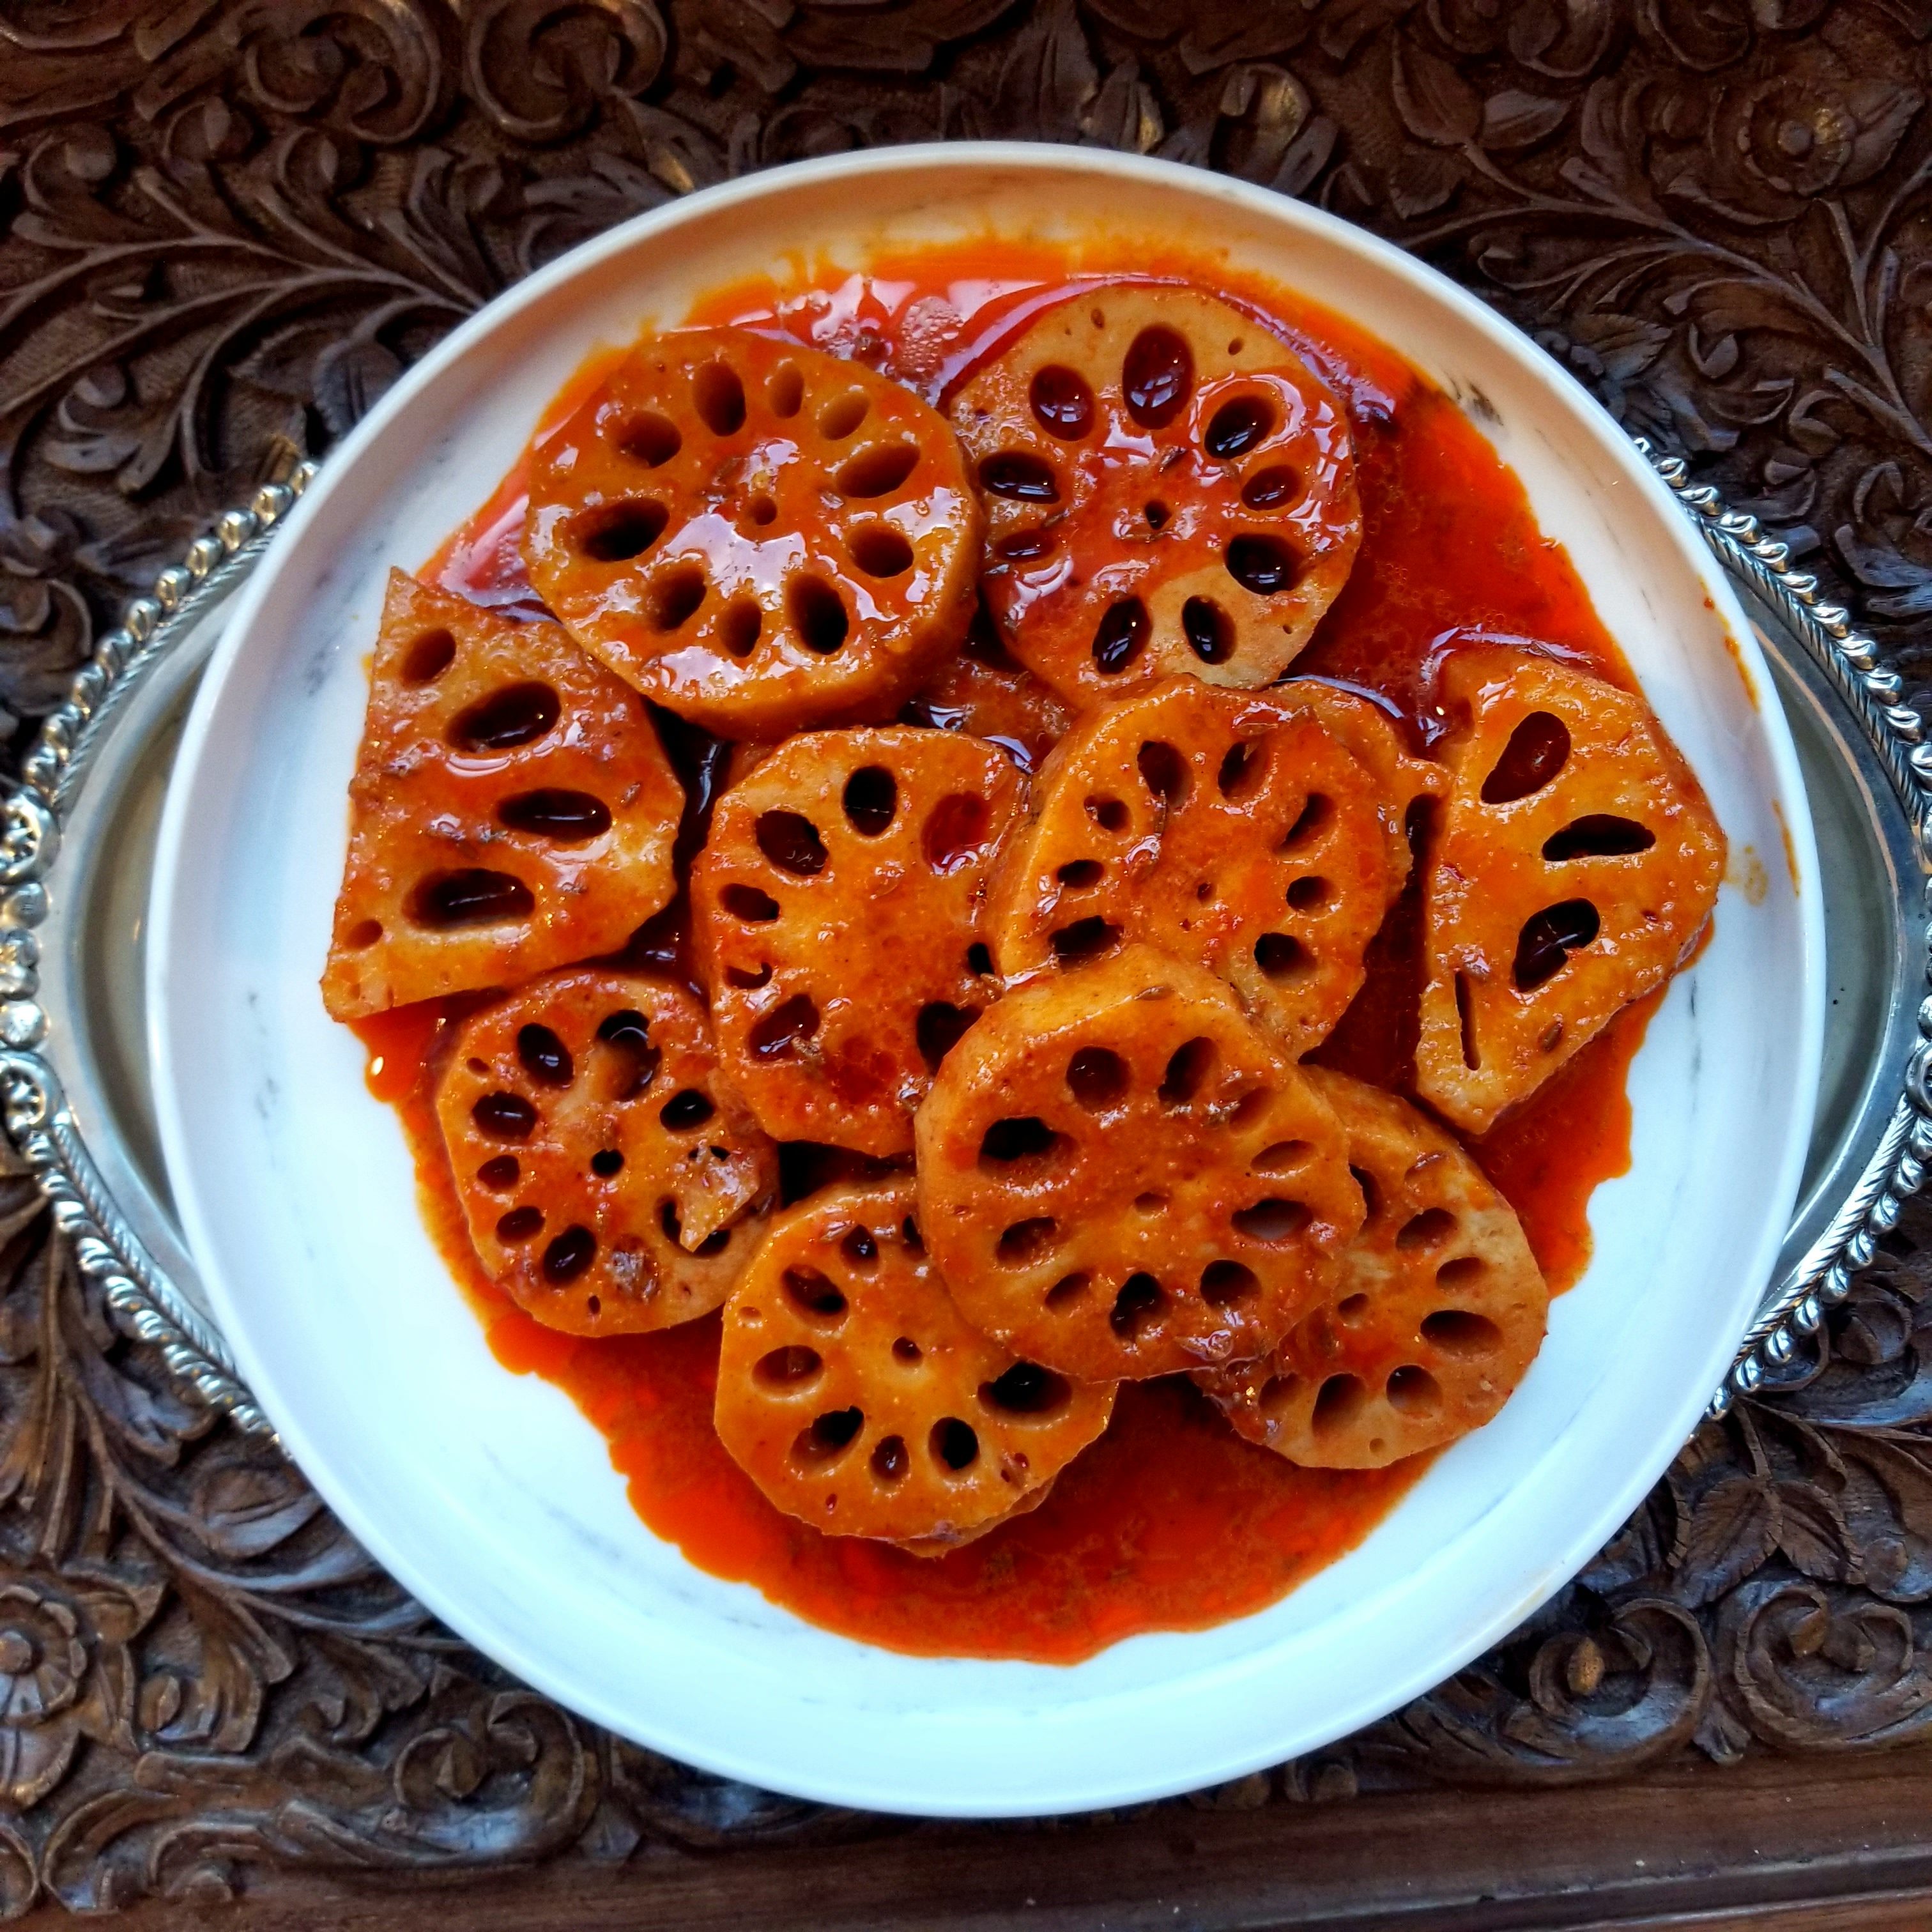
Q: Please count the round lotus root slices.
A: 8